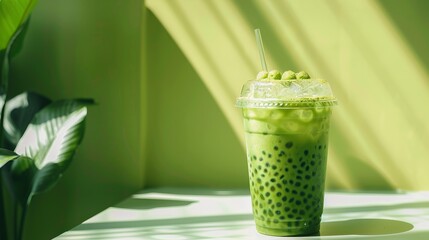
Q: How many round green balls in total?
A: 4